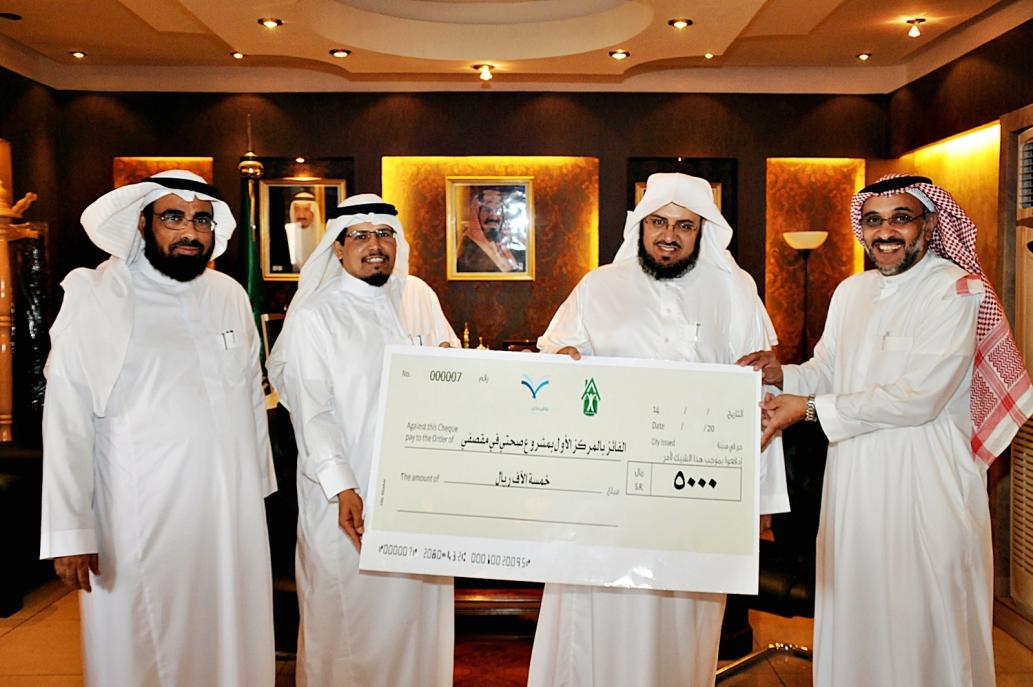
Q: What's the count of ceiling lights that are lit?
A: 10